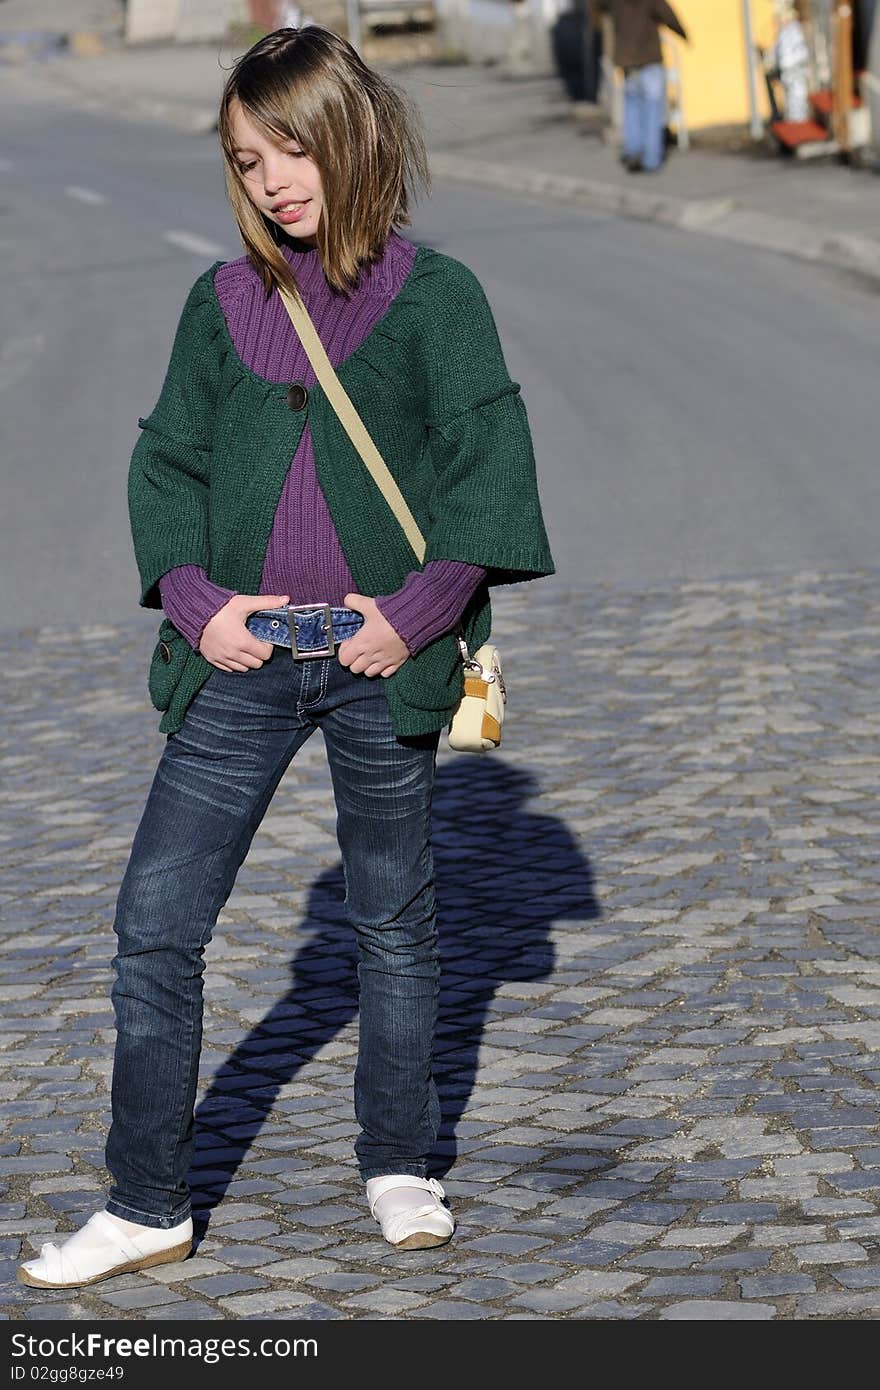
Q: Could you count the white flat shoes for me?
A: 2